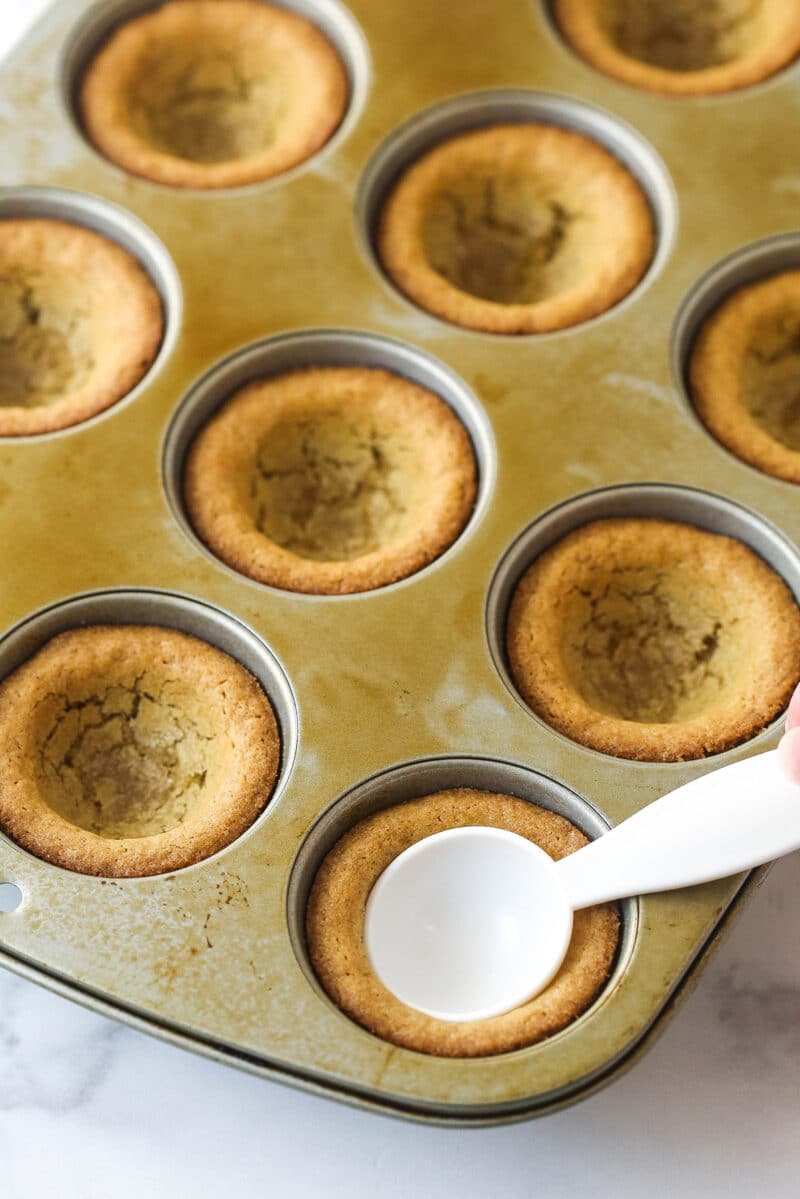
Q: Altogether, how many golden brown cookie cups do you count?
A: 9